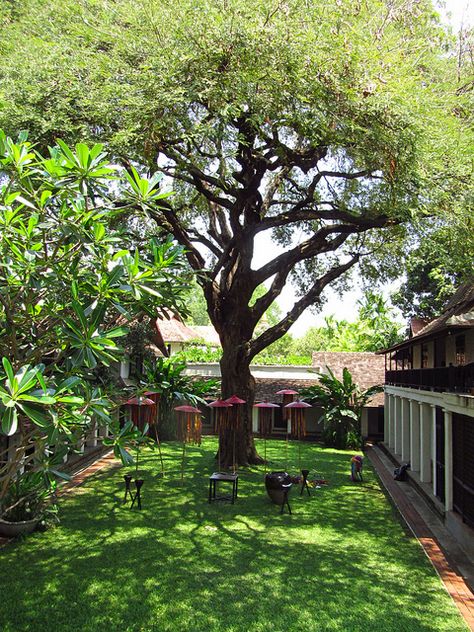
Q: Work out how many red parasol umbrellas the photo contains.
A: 8